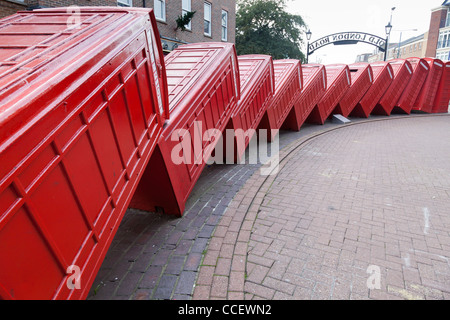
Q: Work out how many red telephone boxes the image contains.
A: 12